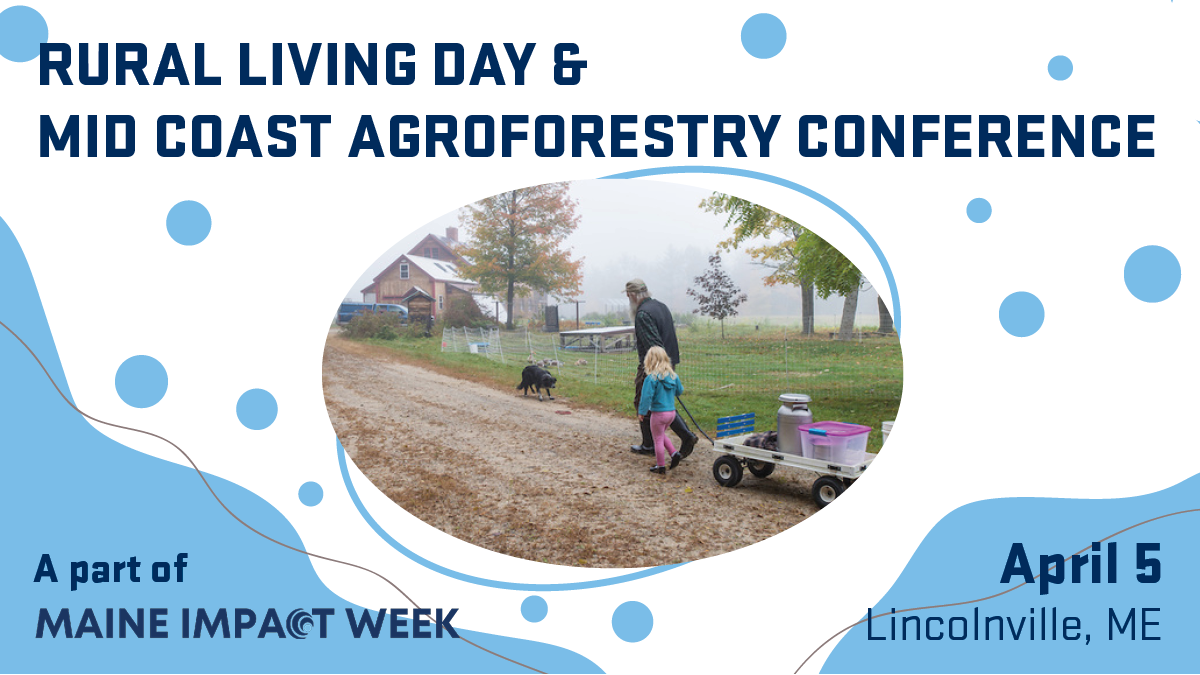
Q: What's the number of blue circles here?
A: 12